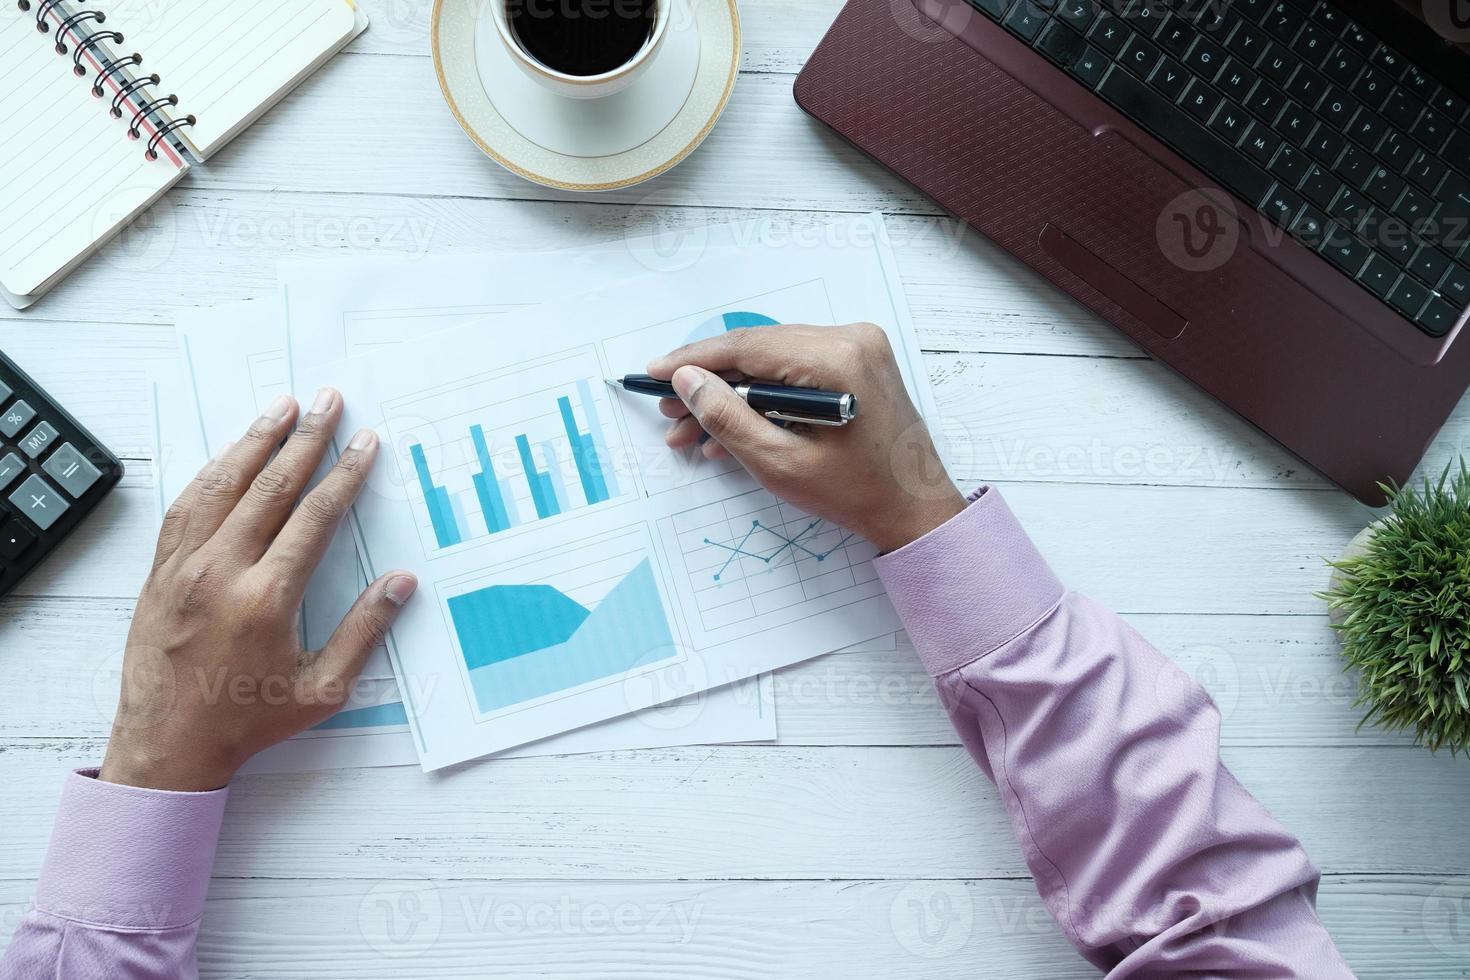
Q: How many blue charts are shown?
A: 4